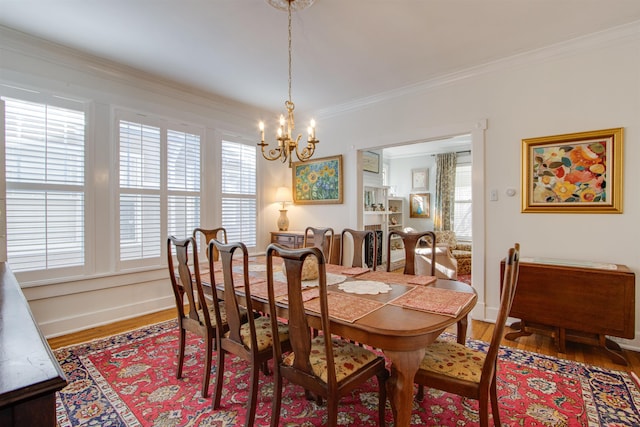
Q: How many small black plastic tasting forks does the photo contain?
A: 0